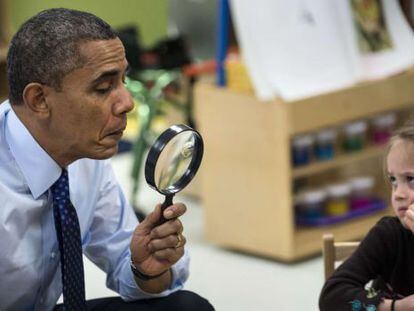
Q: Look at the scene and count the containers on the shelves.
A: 7